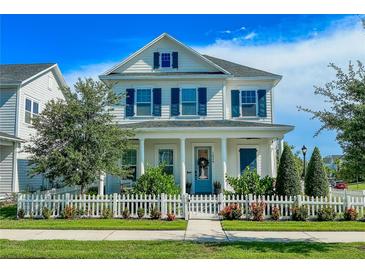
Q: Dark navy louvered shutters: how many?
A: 8